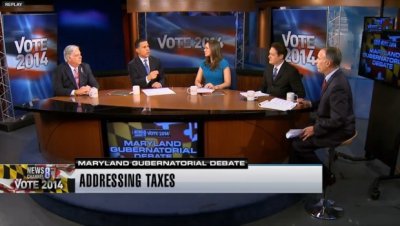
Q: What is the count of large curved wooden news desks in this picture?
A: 1